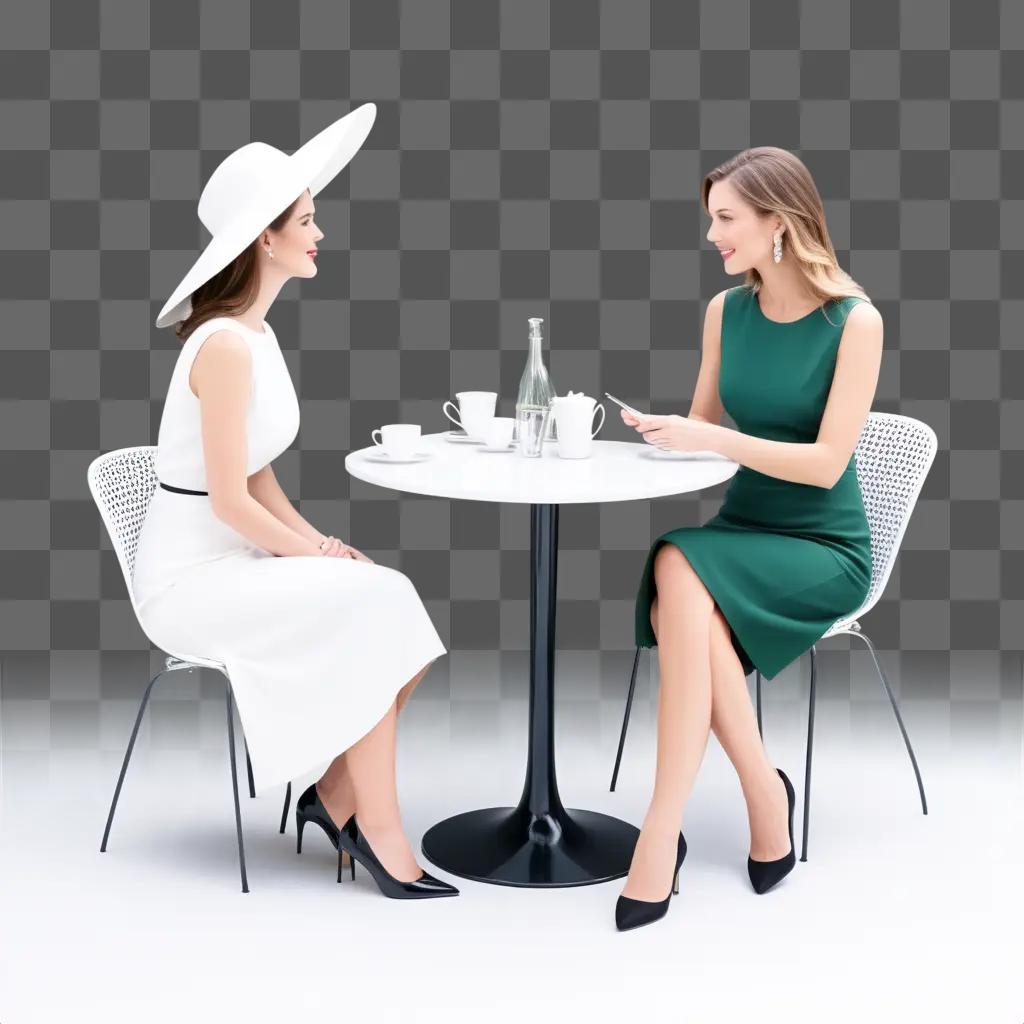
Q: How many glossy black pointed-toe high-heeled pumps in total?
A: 2